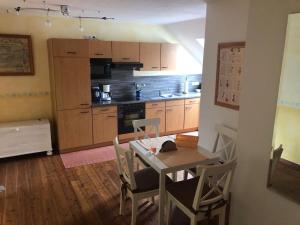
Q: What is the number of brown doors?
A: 11